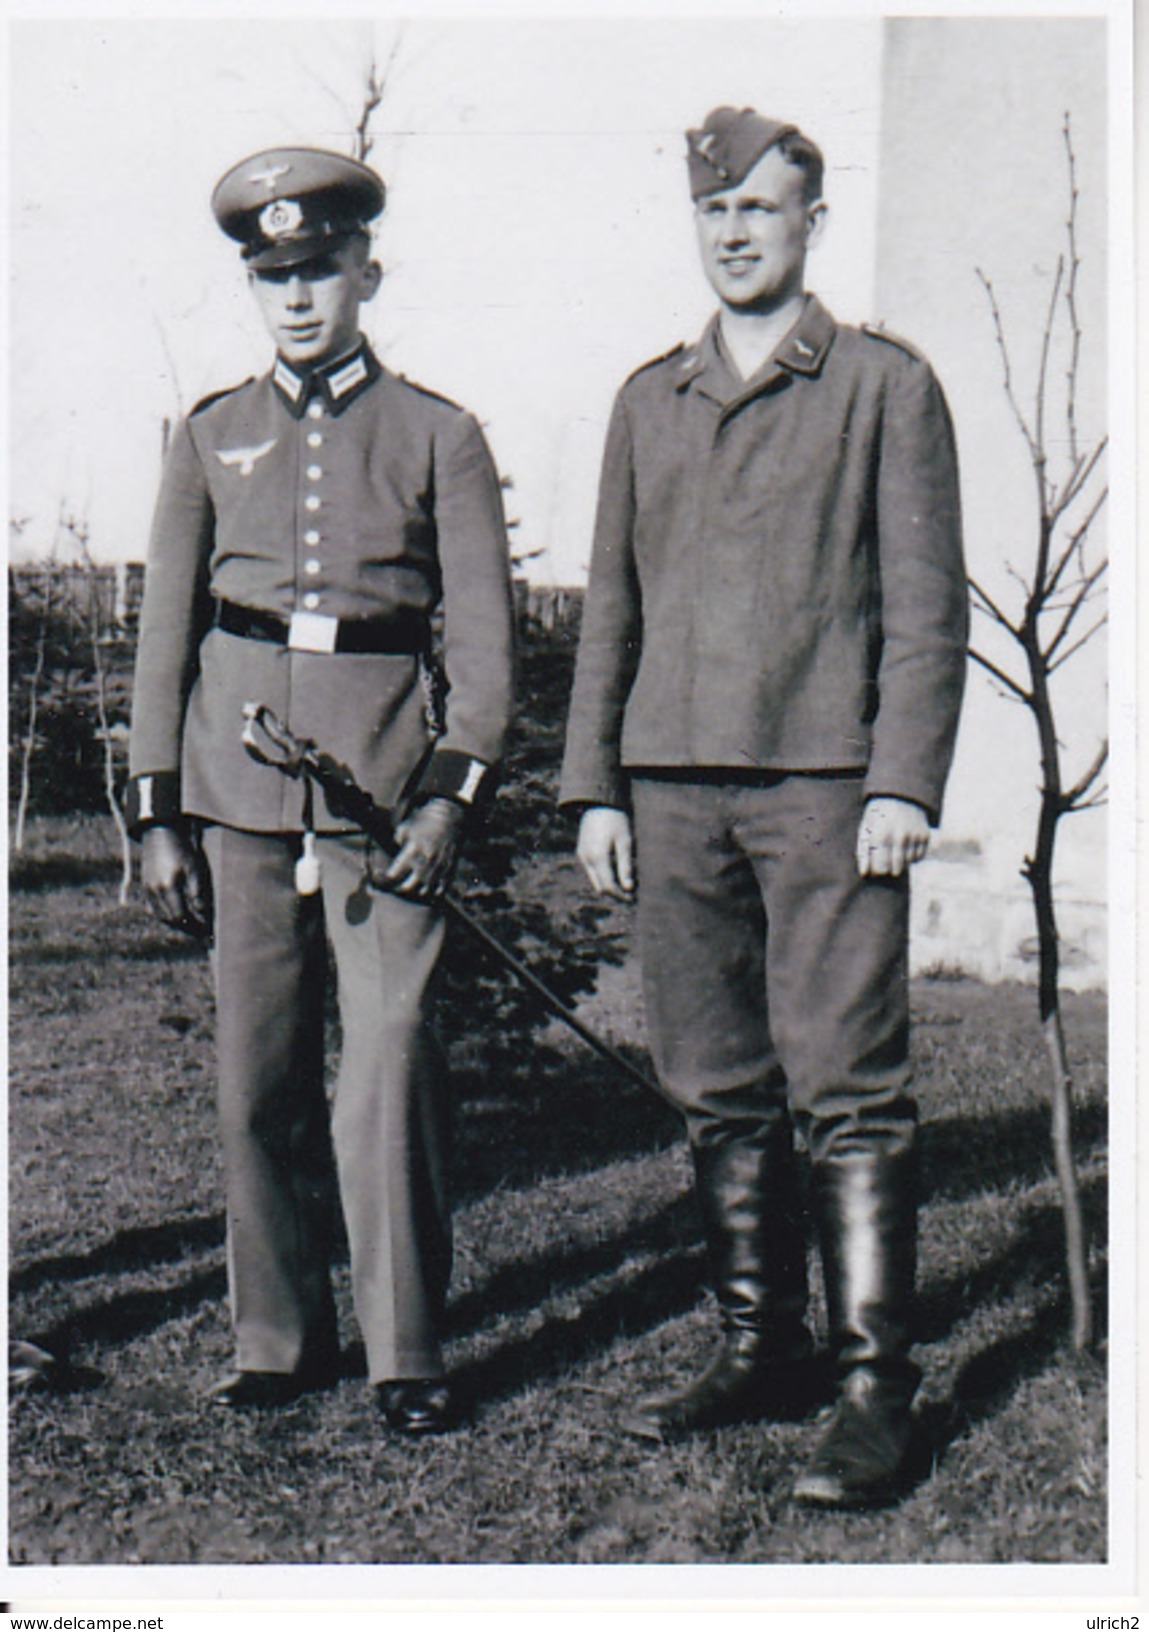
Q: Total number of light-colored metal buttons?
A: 7